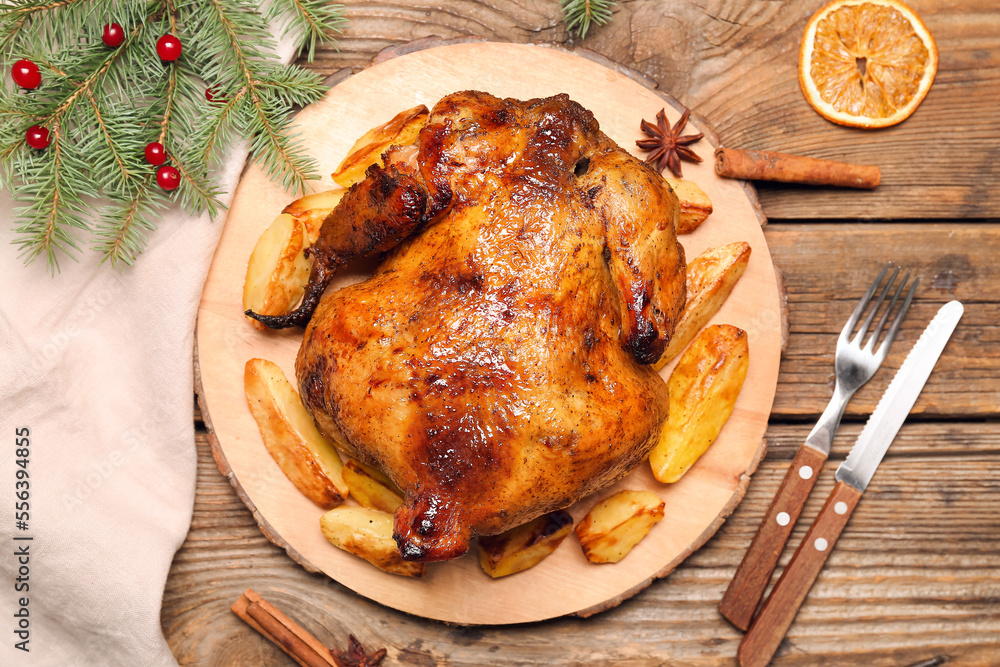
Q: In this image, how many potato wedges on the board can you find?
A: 11